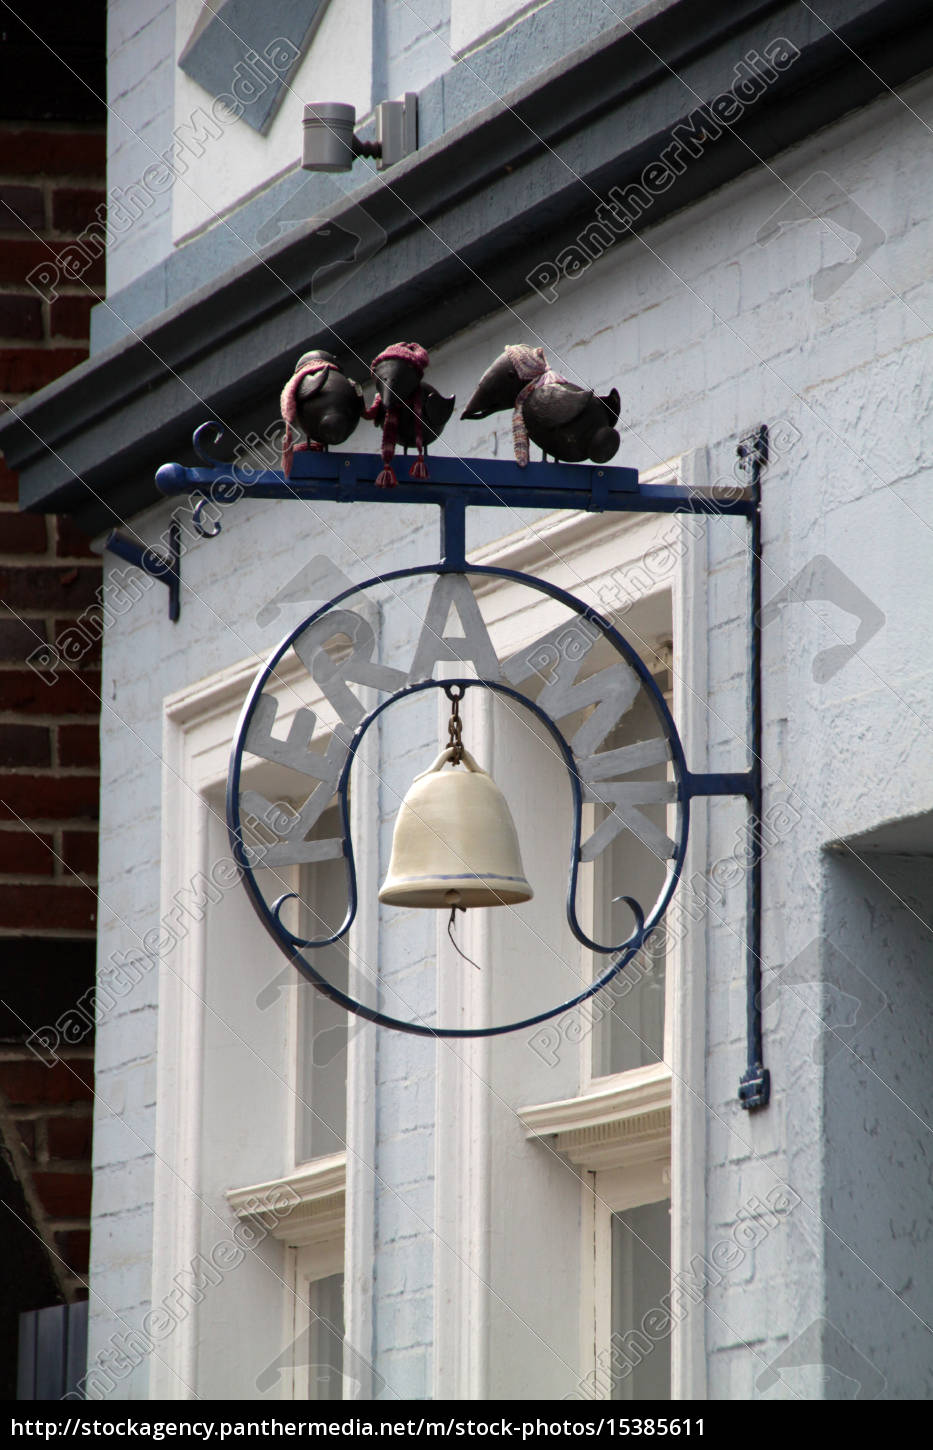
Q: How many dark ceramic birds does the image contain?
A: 3